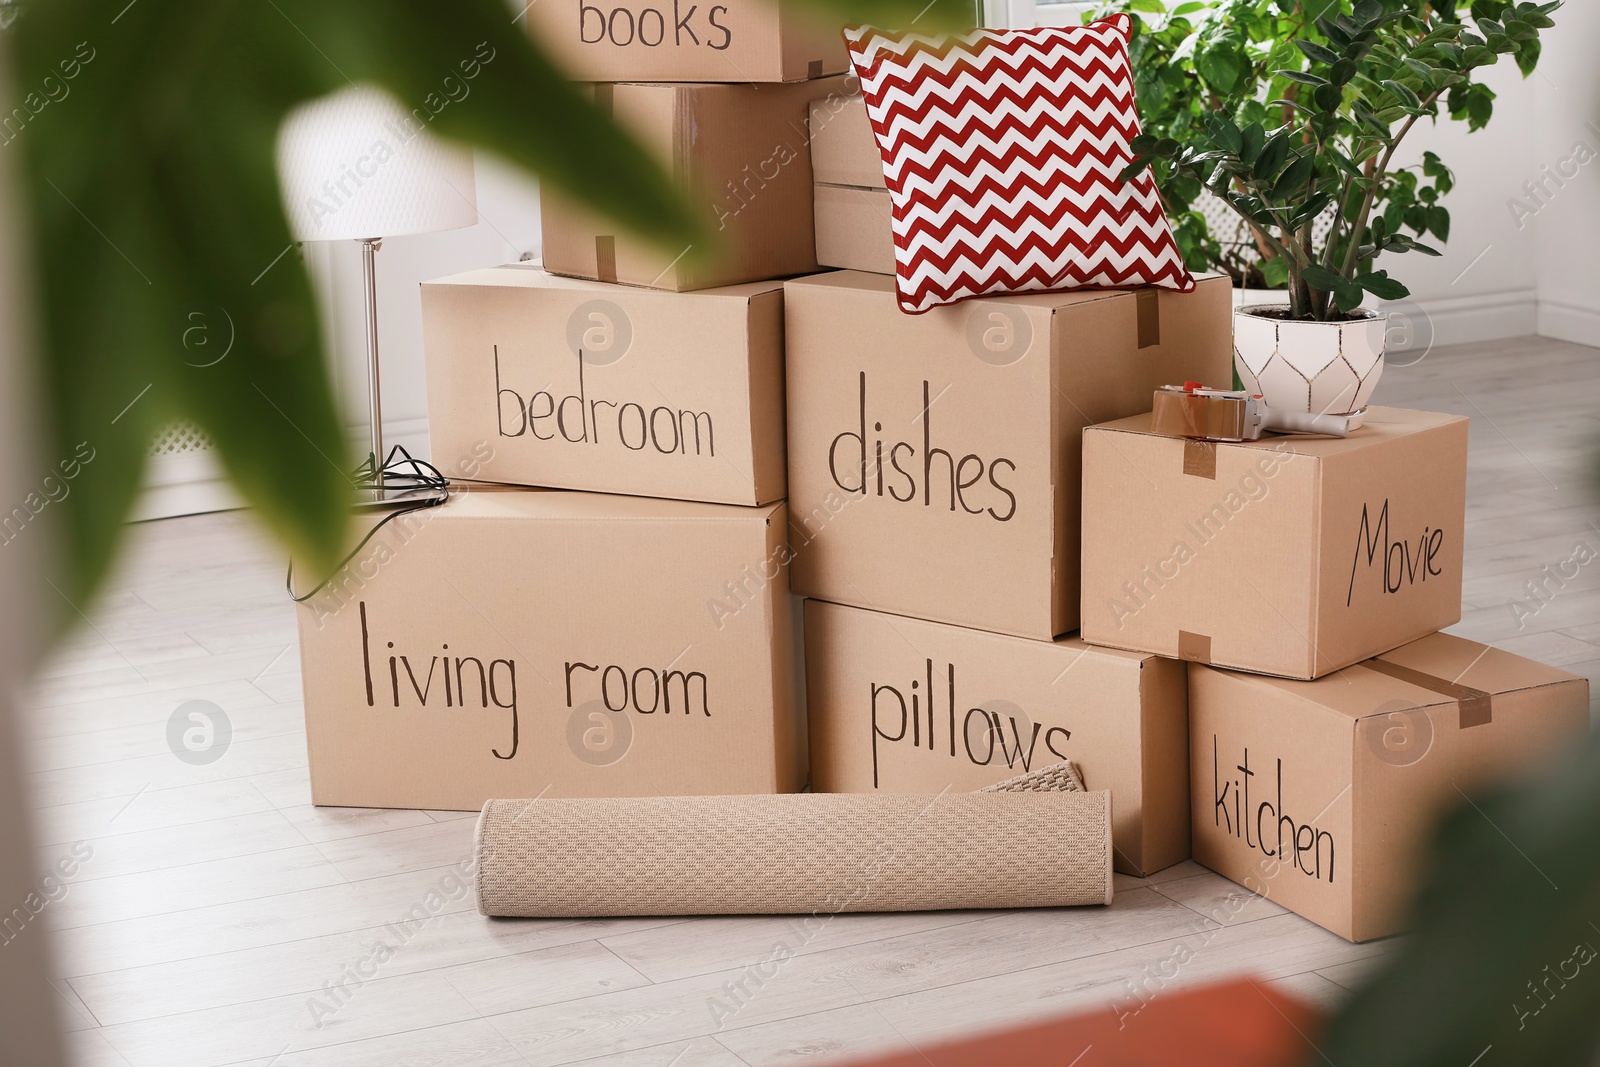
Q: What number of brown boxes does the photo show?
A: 9